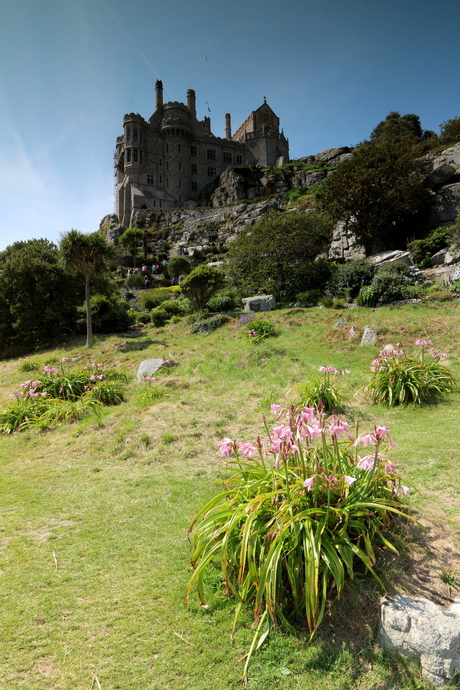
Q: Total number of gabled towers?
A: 1